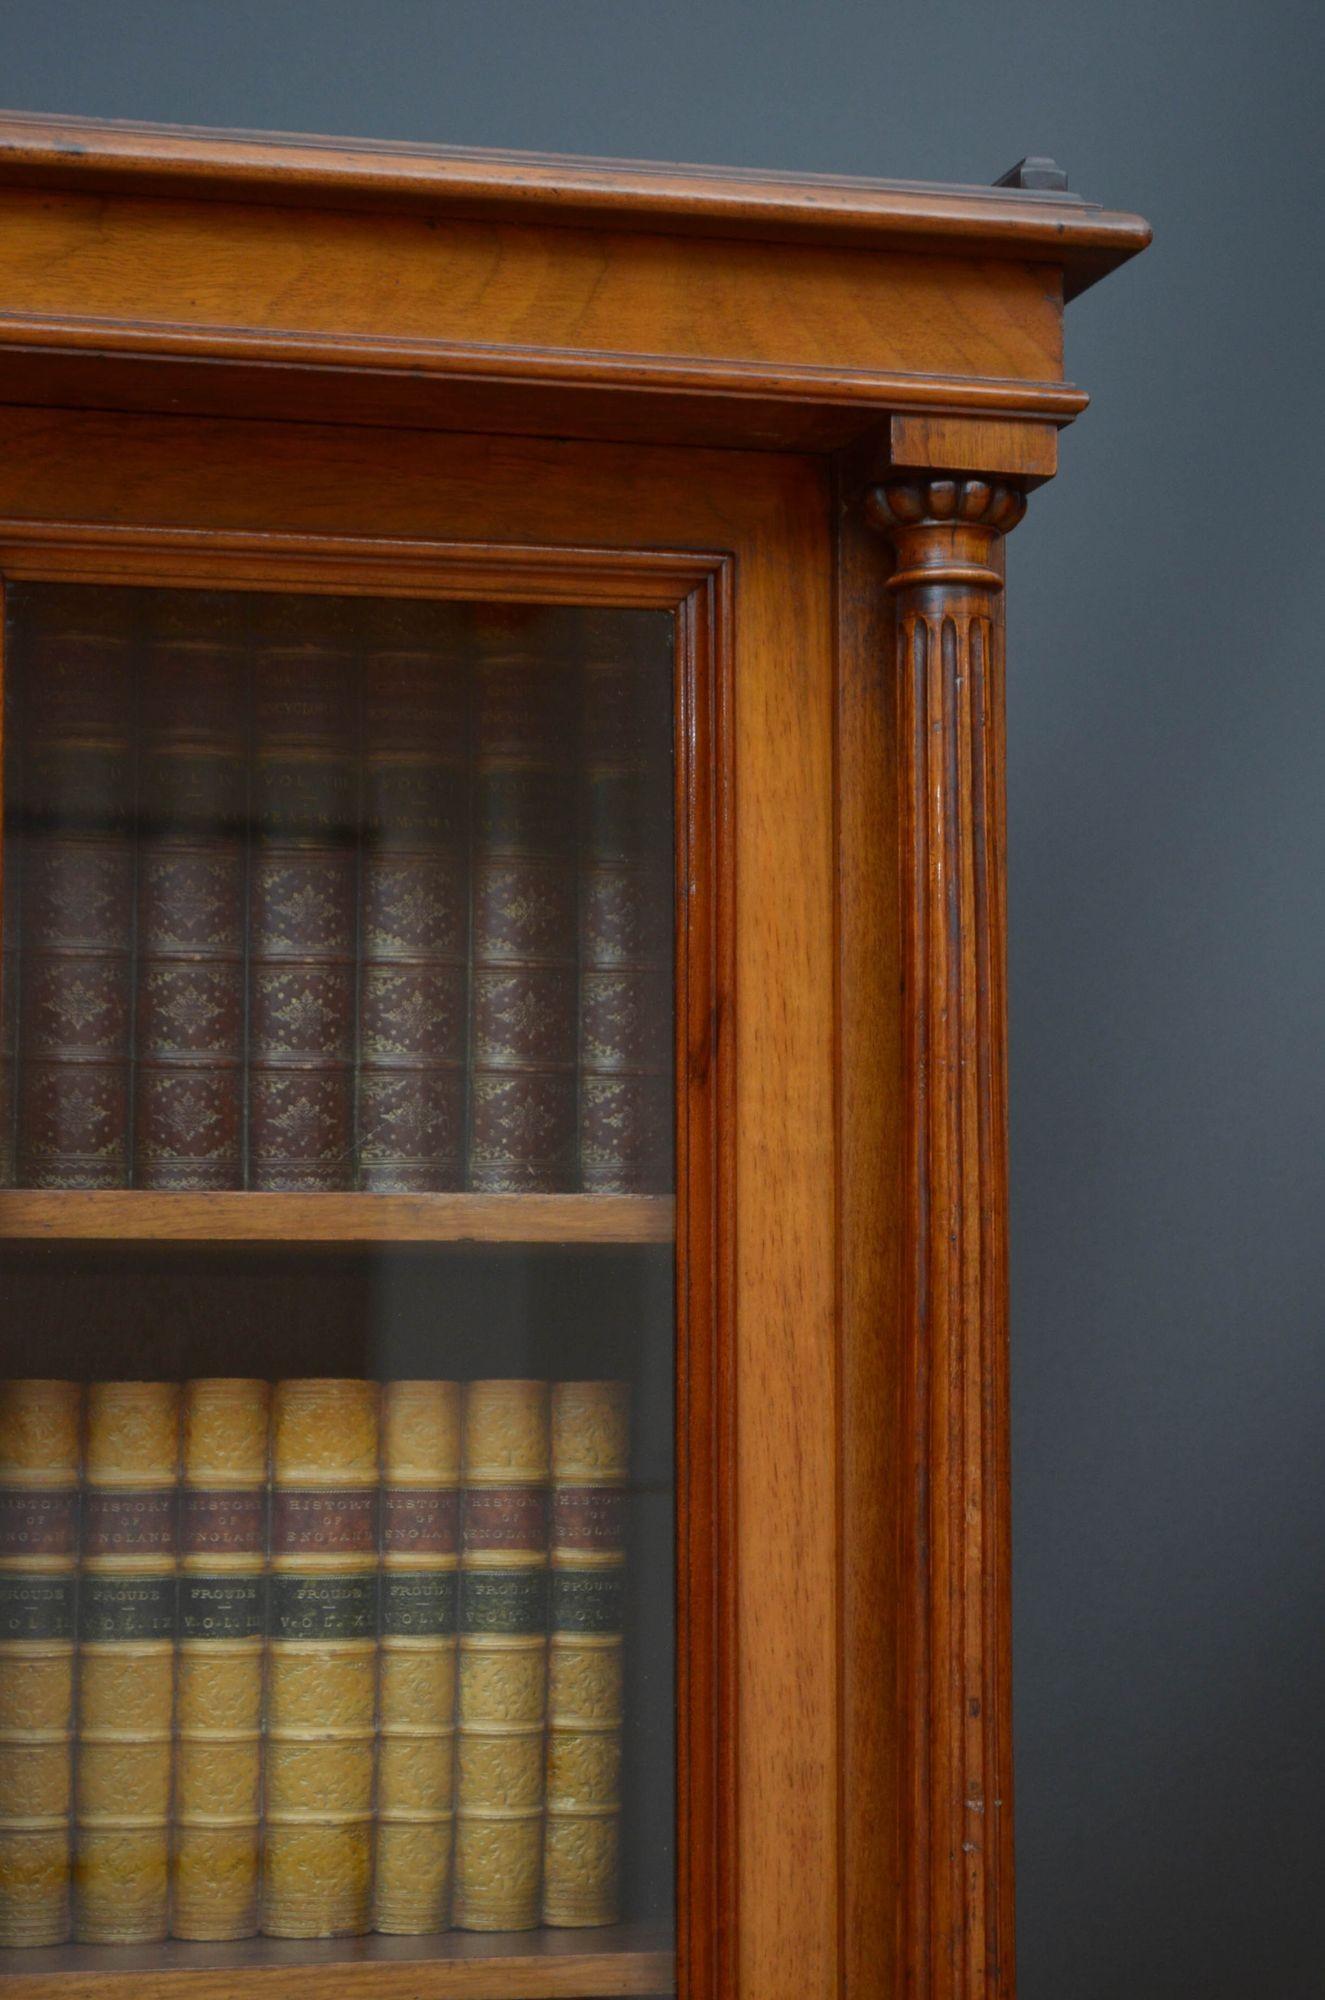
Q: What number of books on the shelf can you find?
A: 13